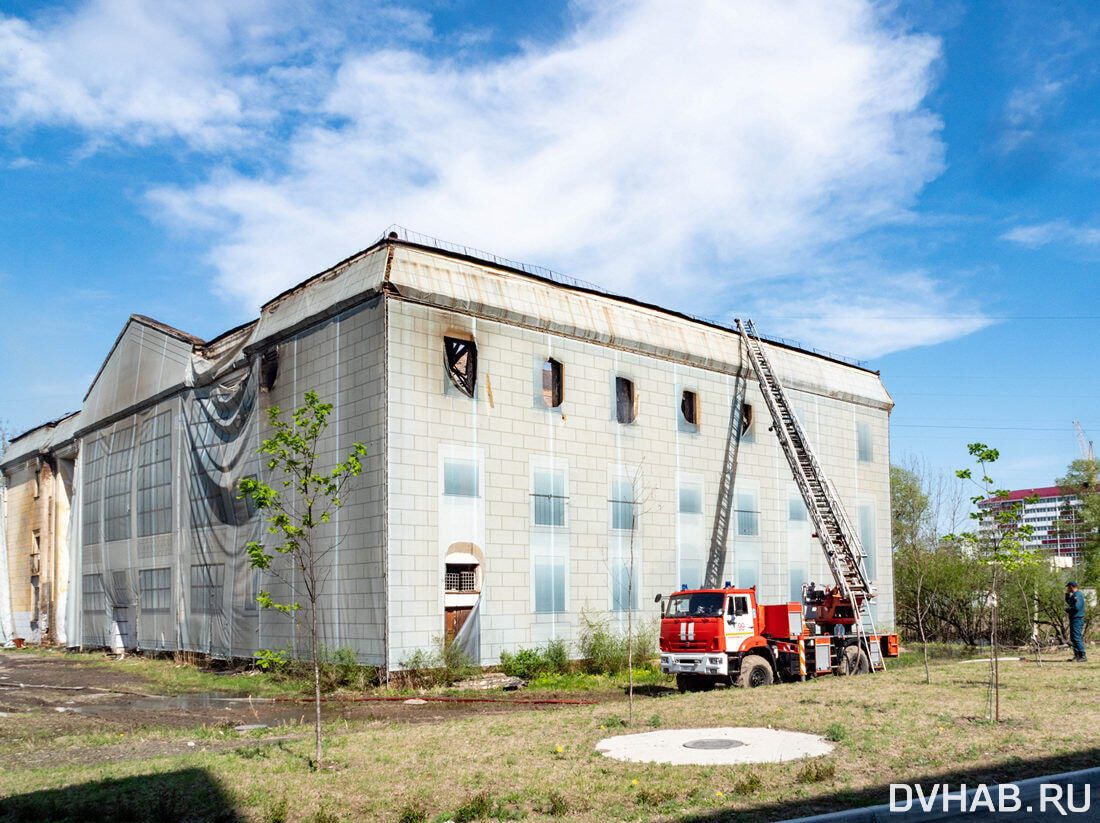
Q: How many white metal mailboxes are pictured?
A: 0